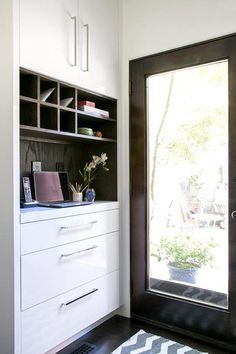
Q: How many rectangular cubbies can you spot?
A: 2